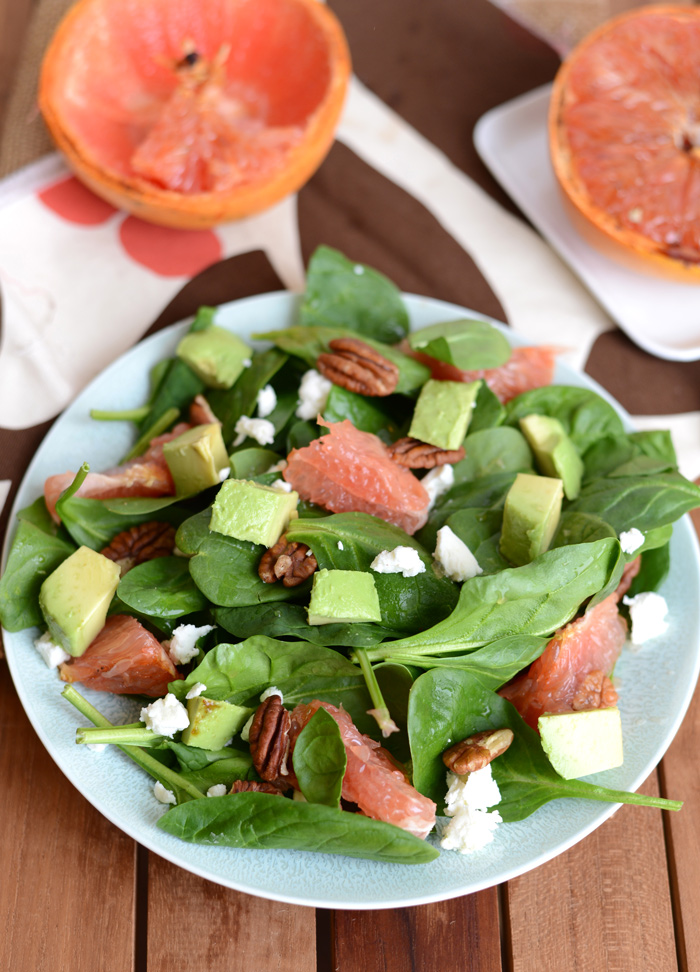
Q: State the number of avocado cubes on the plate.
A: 10